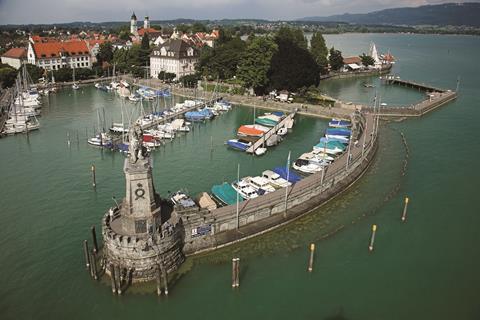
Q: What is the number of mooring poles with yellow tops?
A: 4